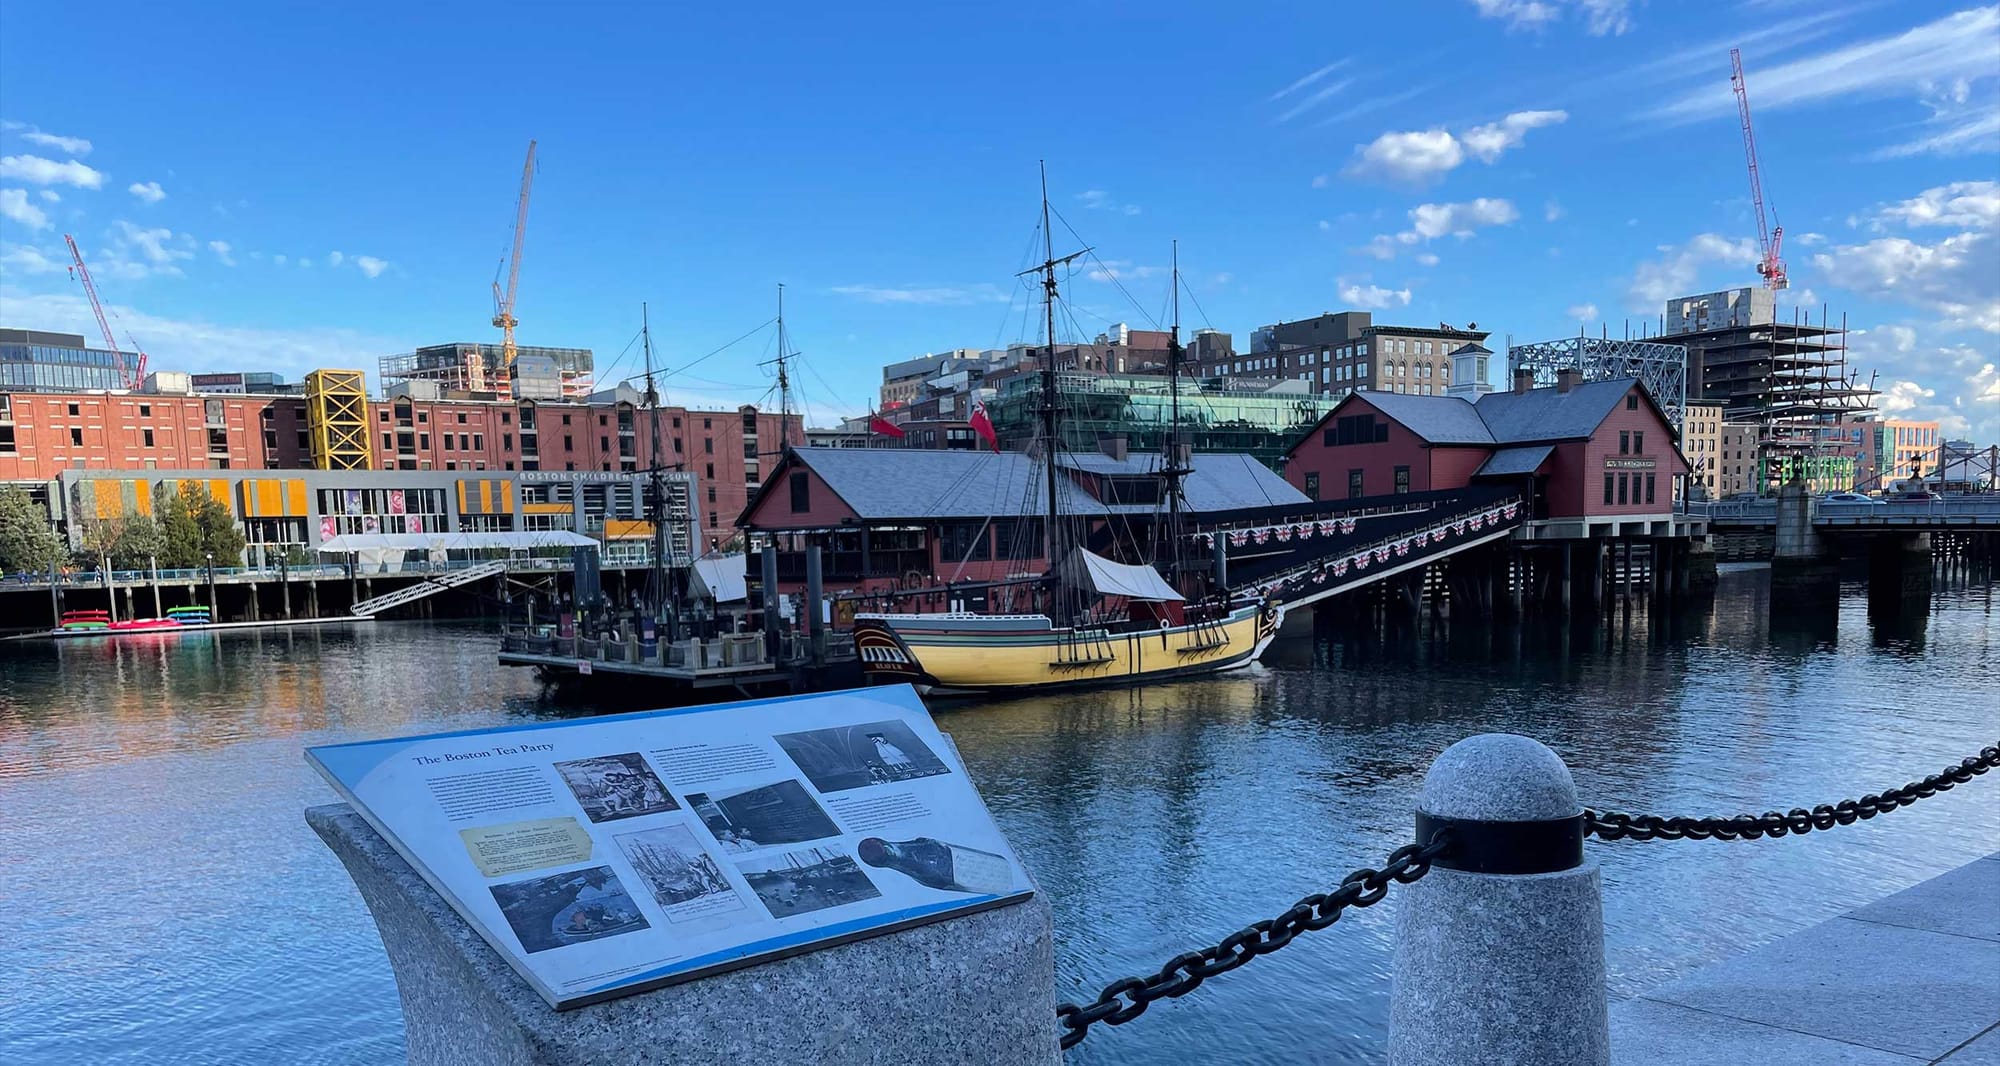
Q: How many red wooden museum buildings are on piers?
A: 2